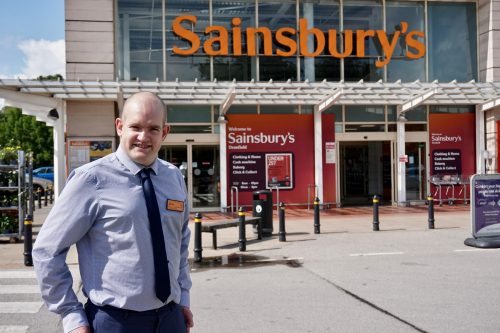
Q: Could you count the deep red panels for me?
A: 2